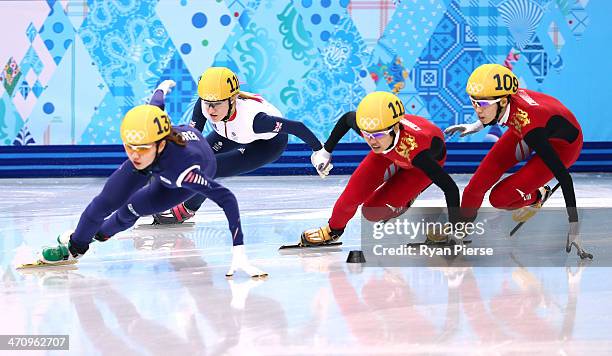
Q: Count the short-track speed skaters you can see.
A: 4